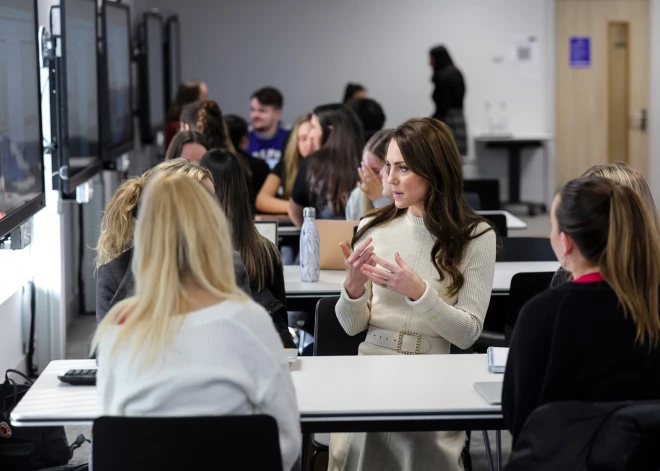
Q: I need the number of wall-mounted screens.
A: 5